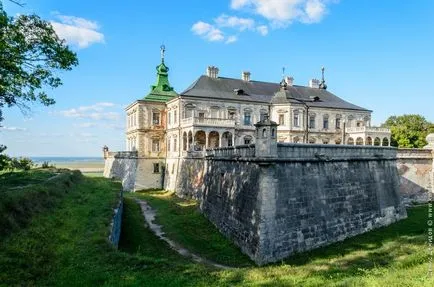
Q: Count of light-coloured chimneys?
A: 4